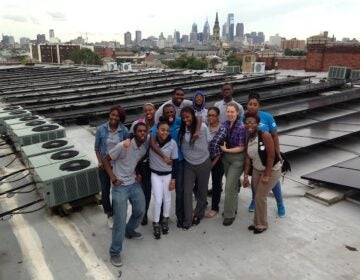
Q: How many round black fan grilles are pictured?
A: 8